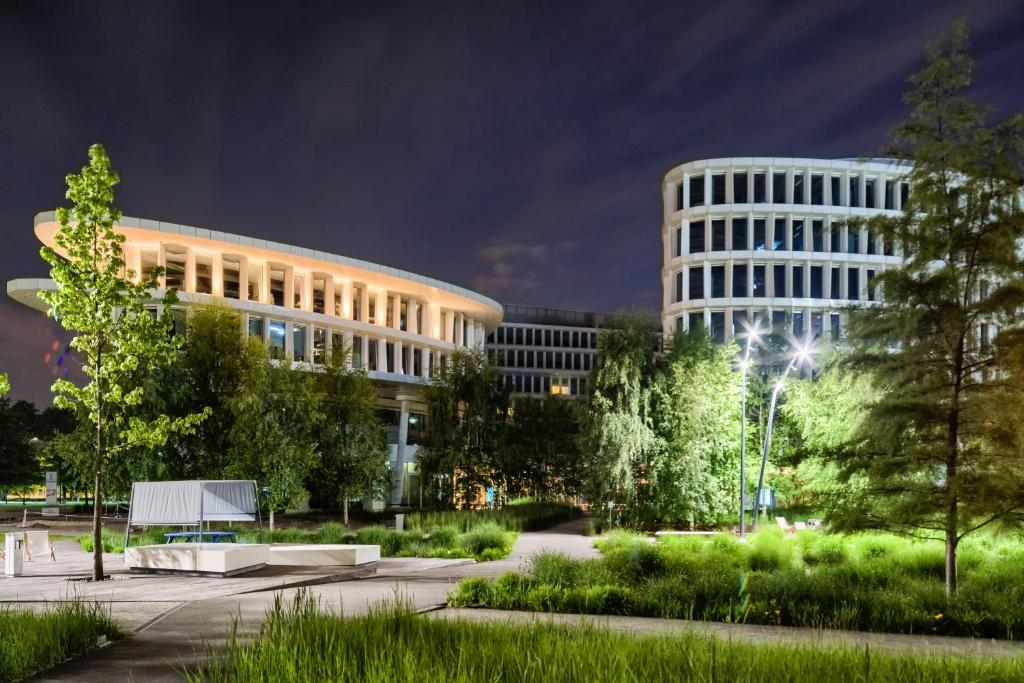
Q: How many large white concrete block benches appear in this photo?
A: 2